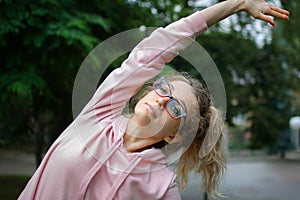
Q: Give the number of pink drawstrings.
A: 2